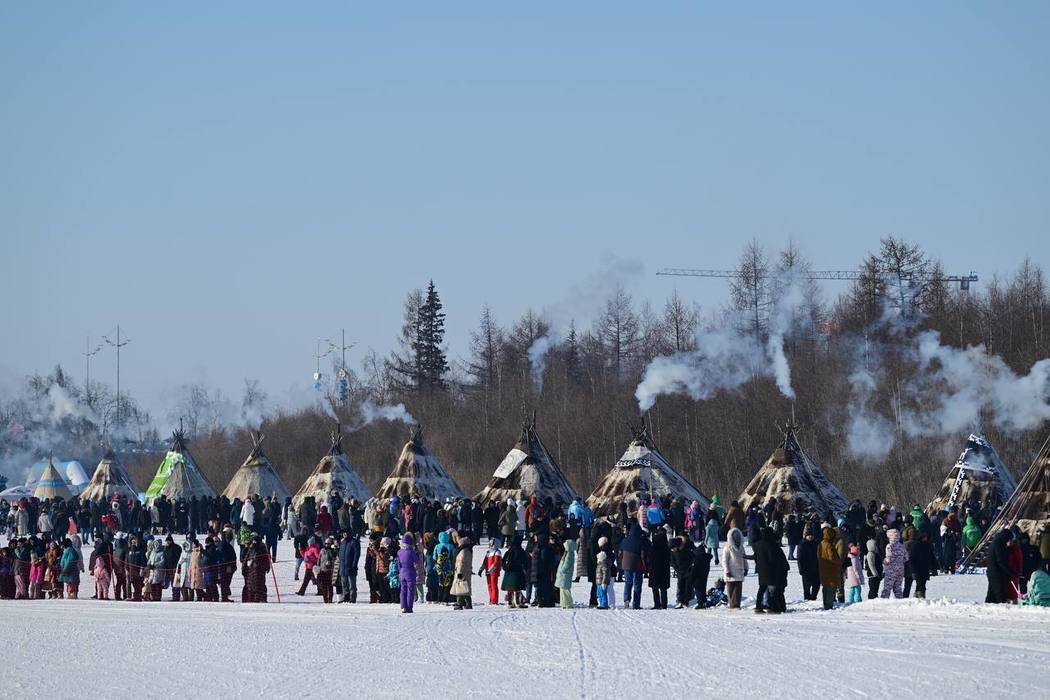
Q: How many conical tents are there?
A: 11